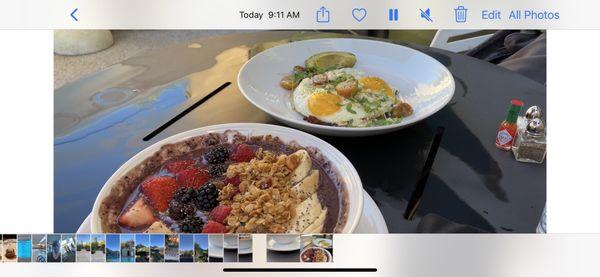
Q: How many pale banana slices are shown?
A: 4